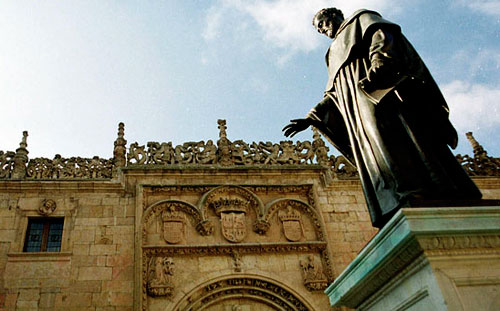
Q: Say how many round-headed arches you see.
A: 4